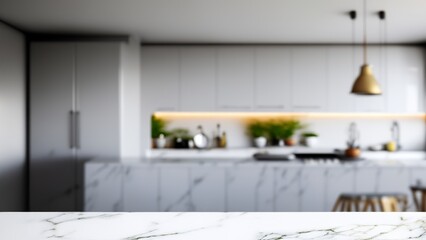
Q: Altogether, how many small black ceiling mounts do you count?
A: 2